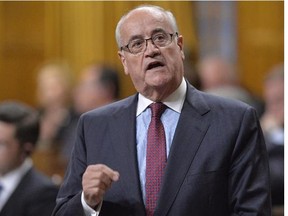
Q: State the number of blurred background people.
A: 5